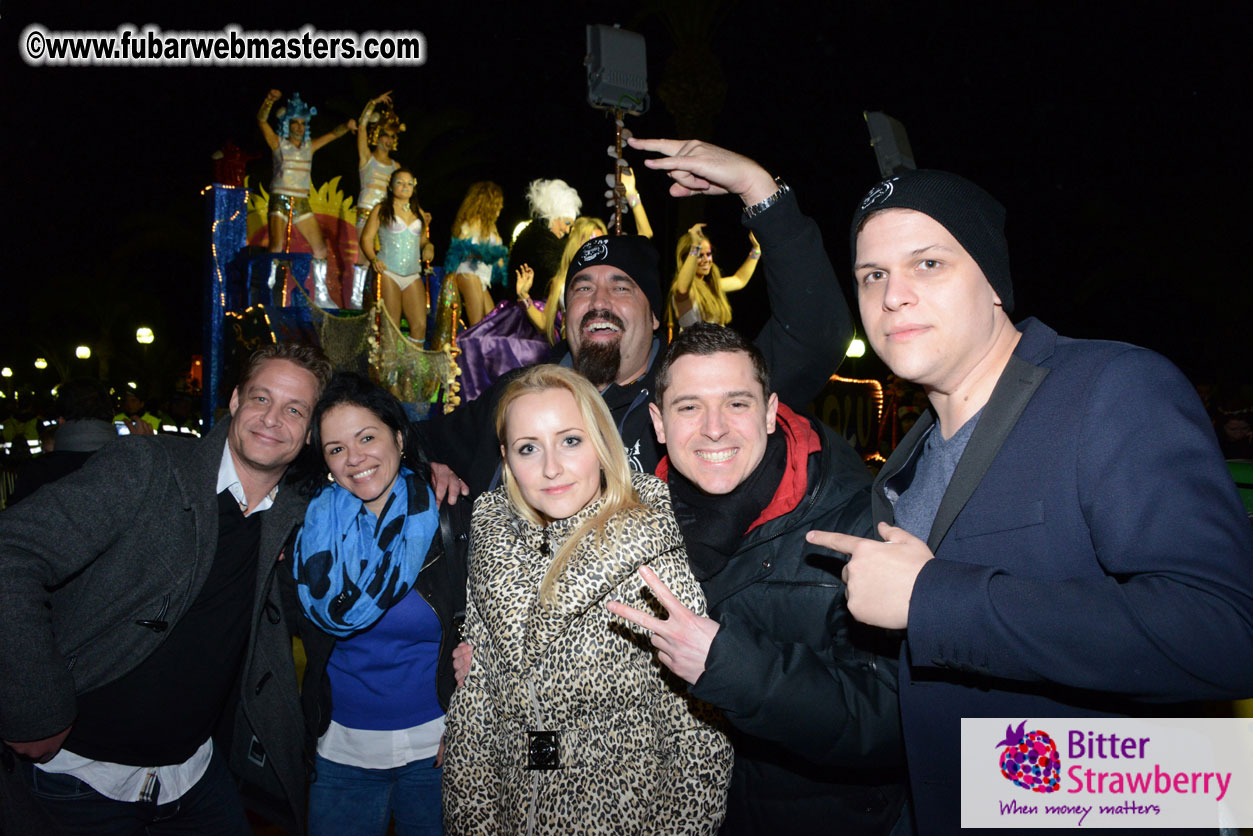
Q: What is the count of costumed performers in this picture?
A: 7